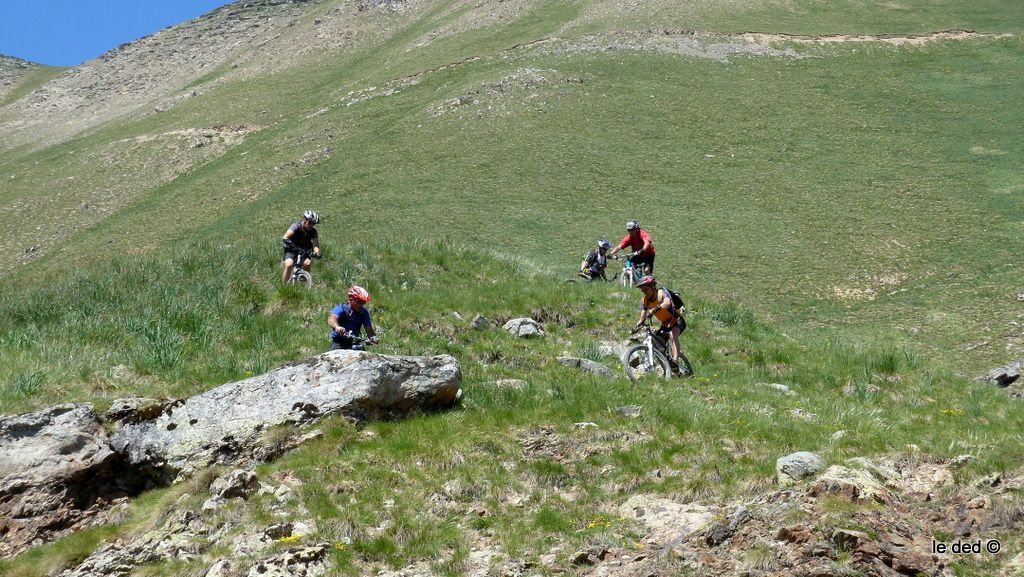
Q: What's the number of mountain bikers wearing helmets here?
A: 5